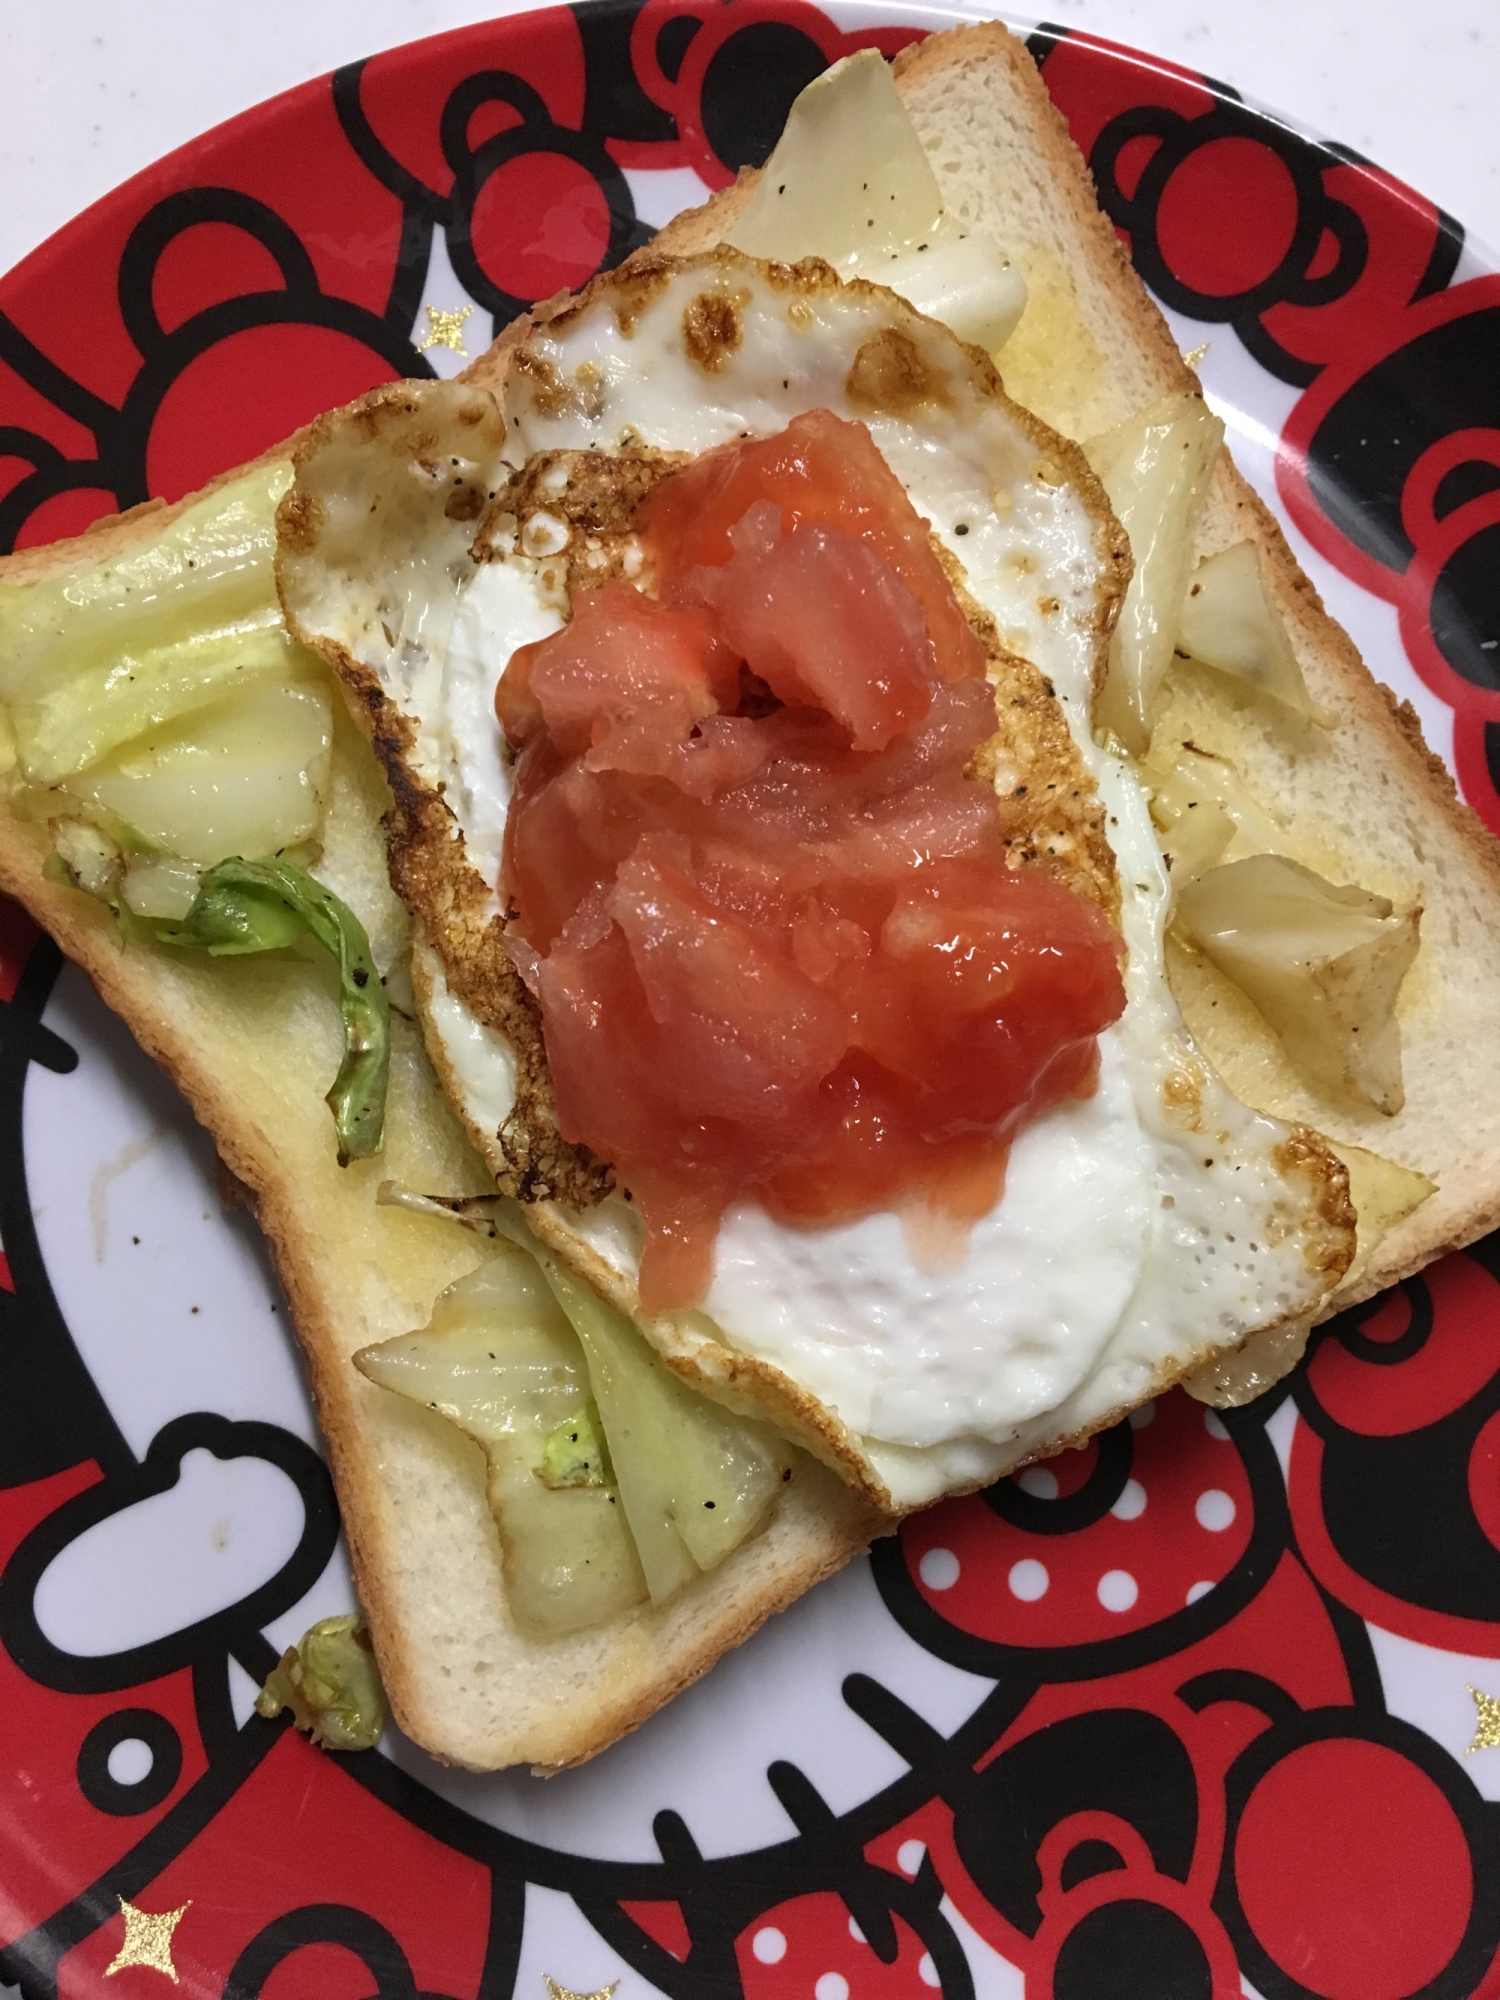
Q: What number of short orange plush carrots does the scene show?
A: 0